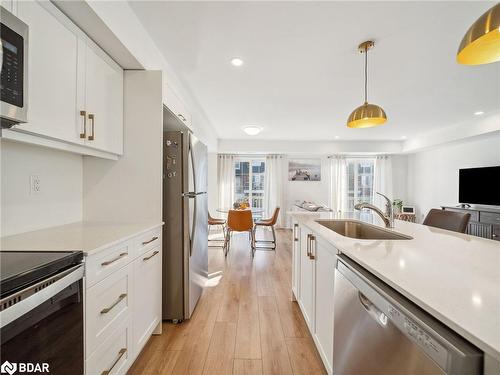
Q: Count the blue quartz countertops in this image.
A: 0